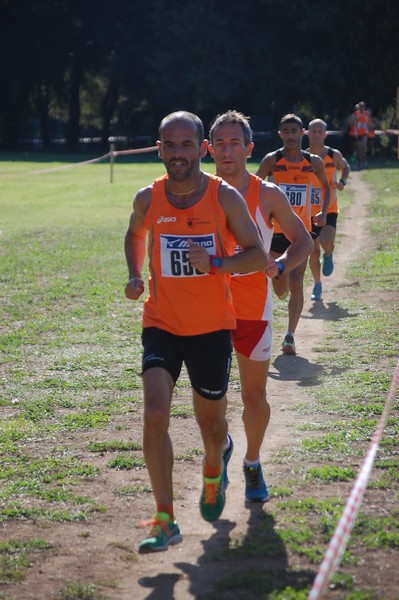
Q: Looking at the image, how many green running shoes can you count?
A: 2